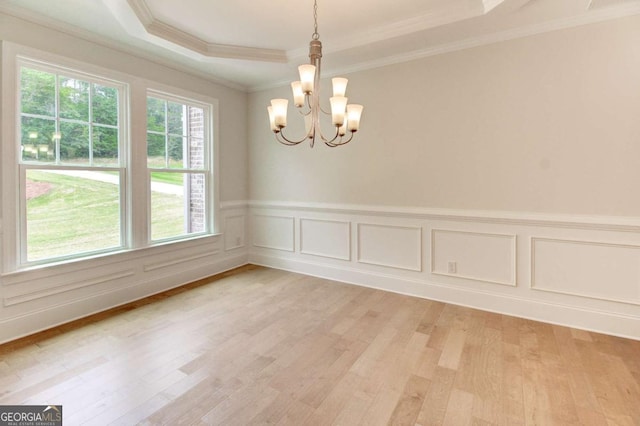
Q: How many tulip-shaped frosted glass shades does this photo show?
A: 9